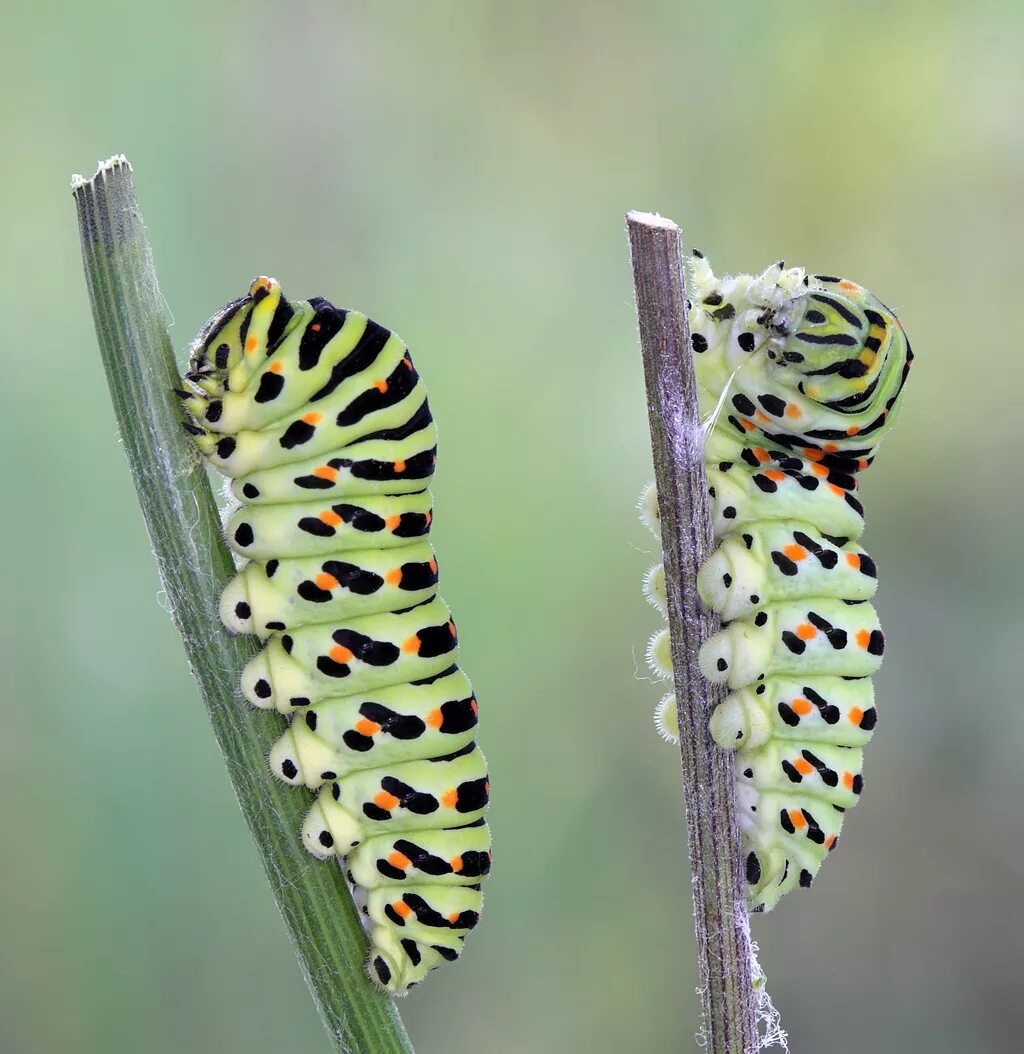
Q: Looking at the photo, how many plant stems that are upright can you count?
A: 2